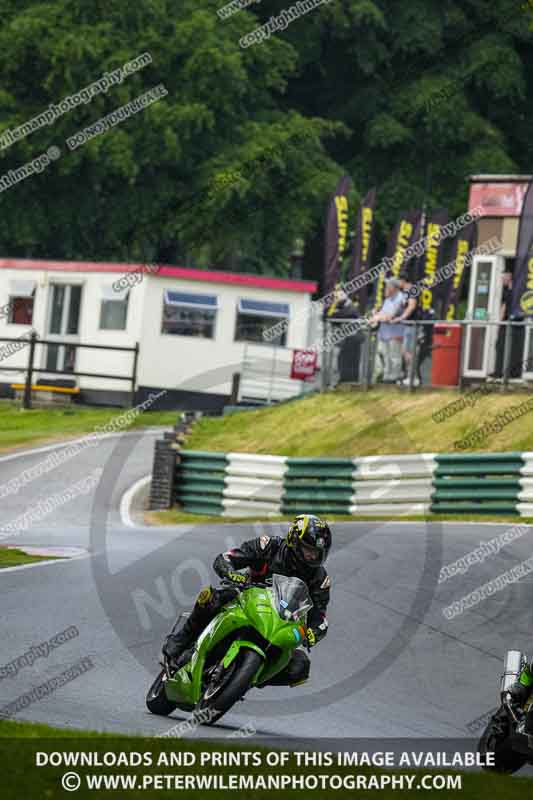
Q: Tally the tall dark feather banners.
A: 6